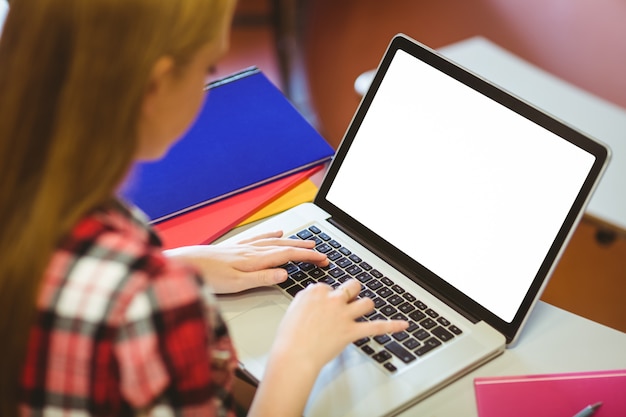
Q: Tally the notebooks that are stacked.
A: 3